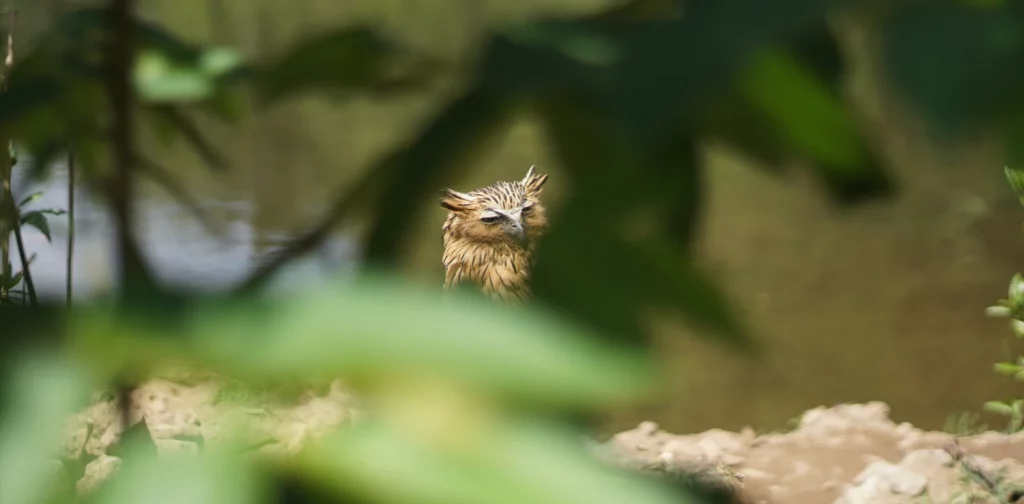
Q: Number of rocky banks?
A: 1